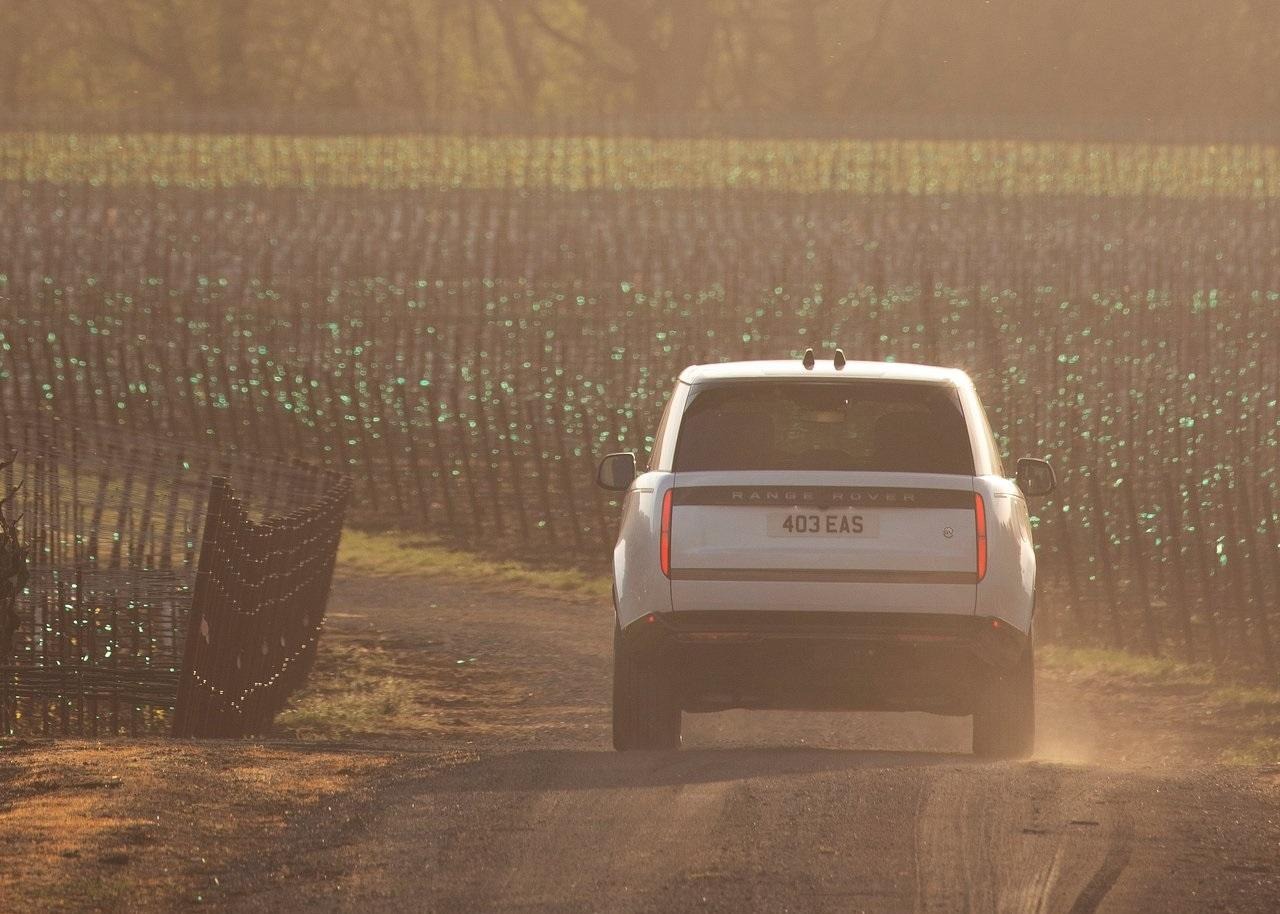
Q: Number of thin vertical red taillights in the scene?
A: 2